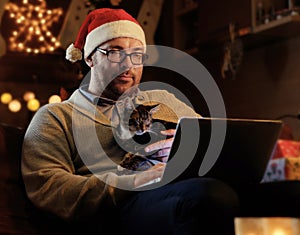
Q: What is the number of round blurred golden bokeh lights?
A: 5